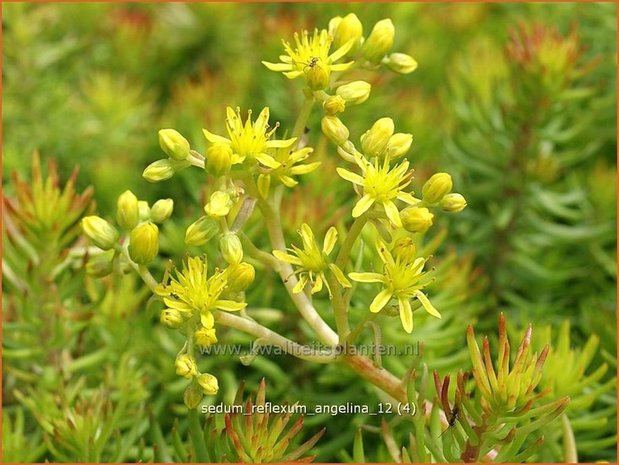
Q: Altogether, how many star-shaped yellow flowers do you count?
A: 7